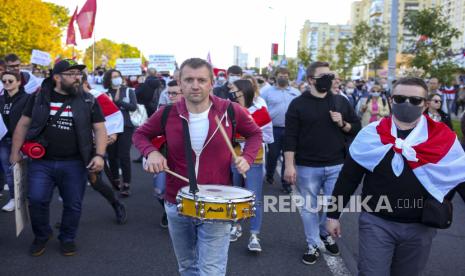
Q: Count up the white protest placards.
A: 3